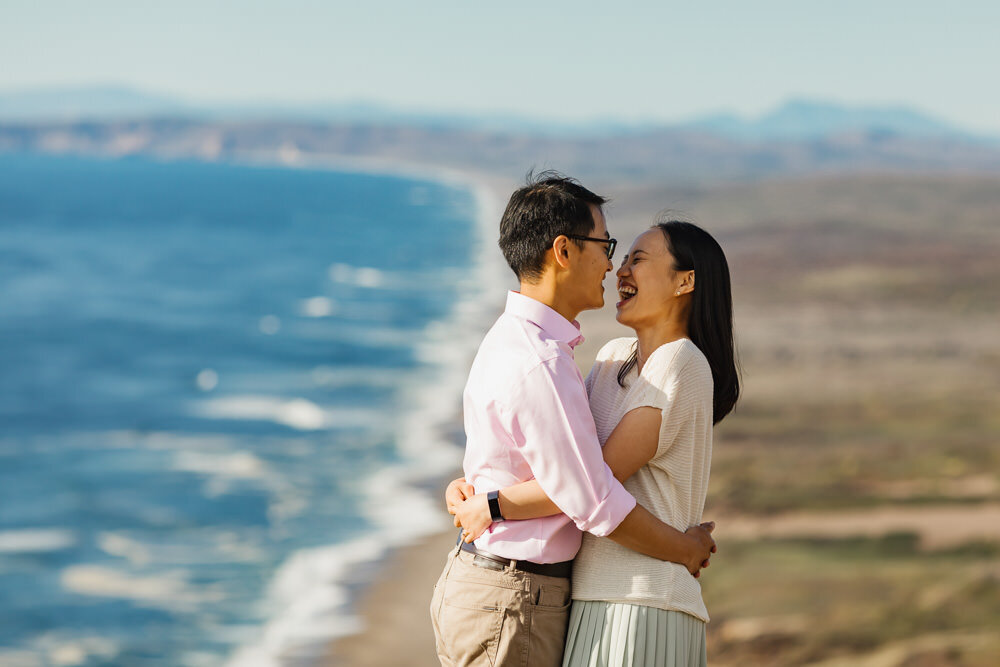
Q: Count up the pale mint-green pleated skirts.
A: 1